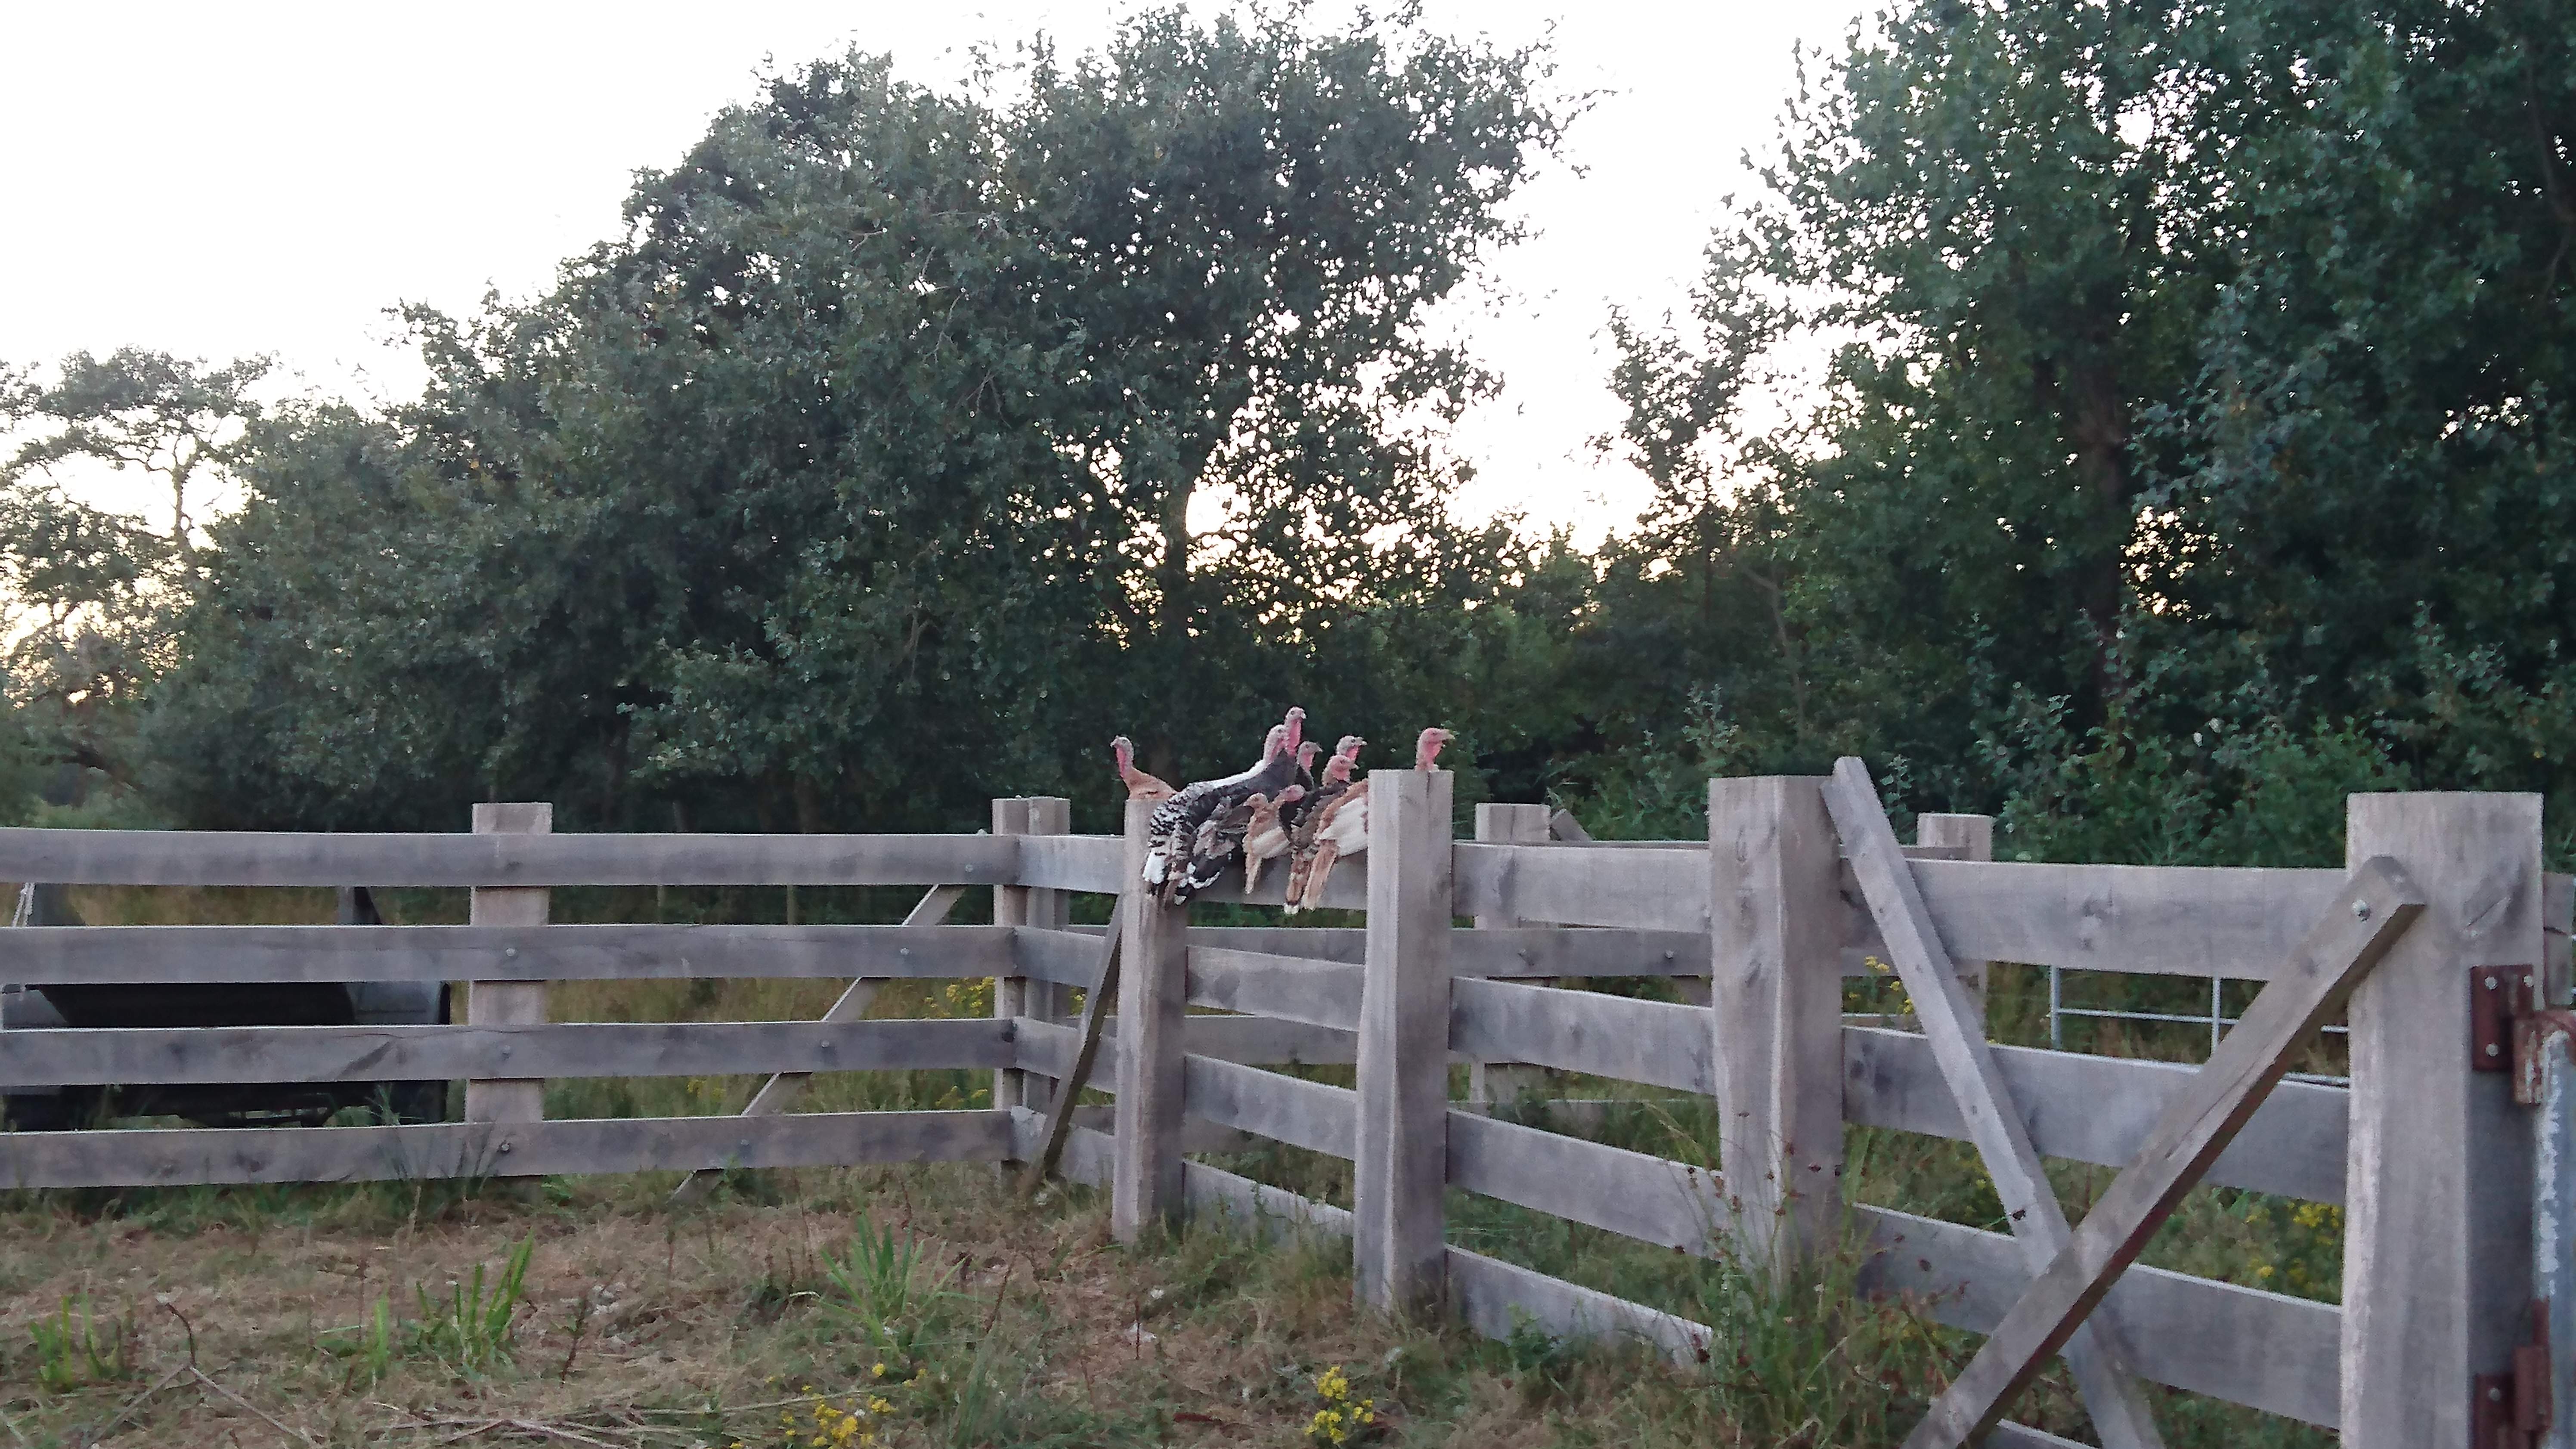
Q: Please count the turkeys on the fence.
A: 9